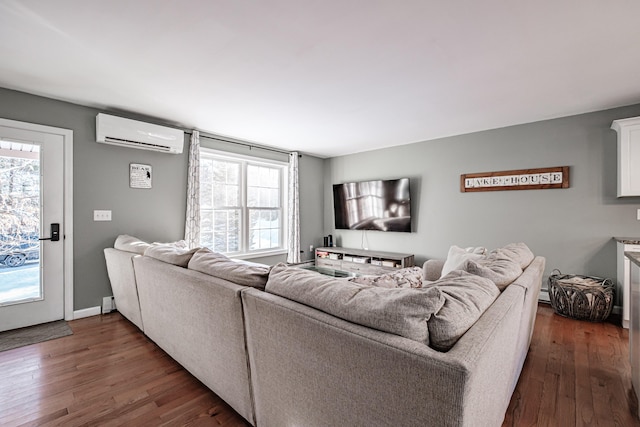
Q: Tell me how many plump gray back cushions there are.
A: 7